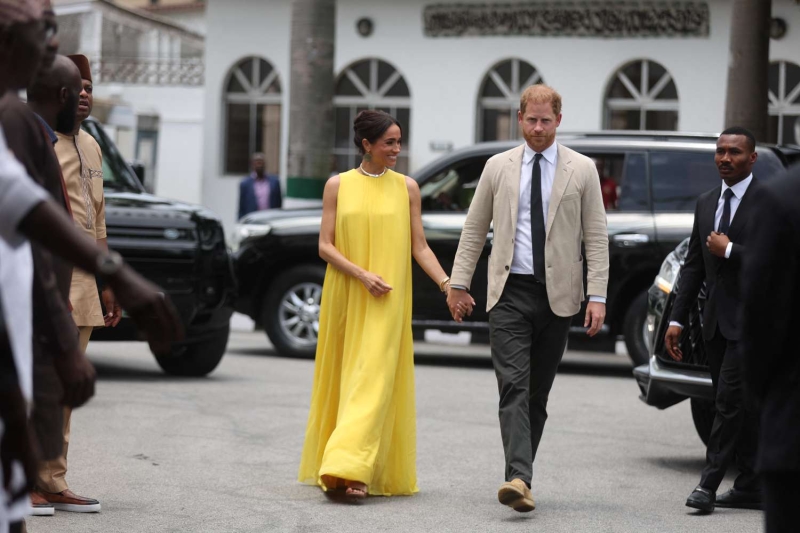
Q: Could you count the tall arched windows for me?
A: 5